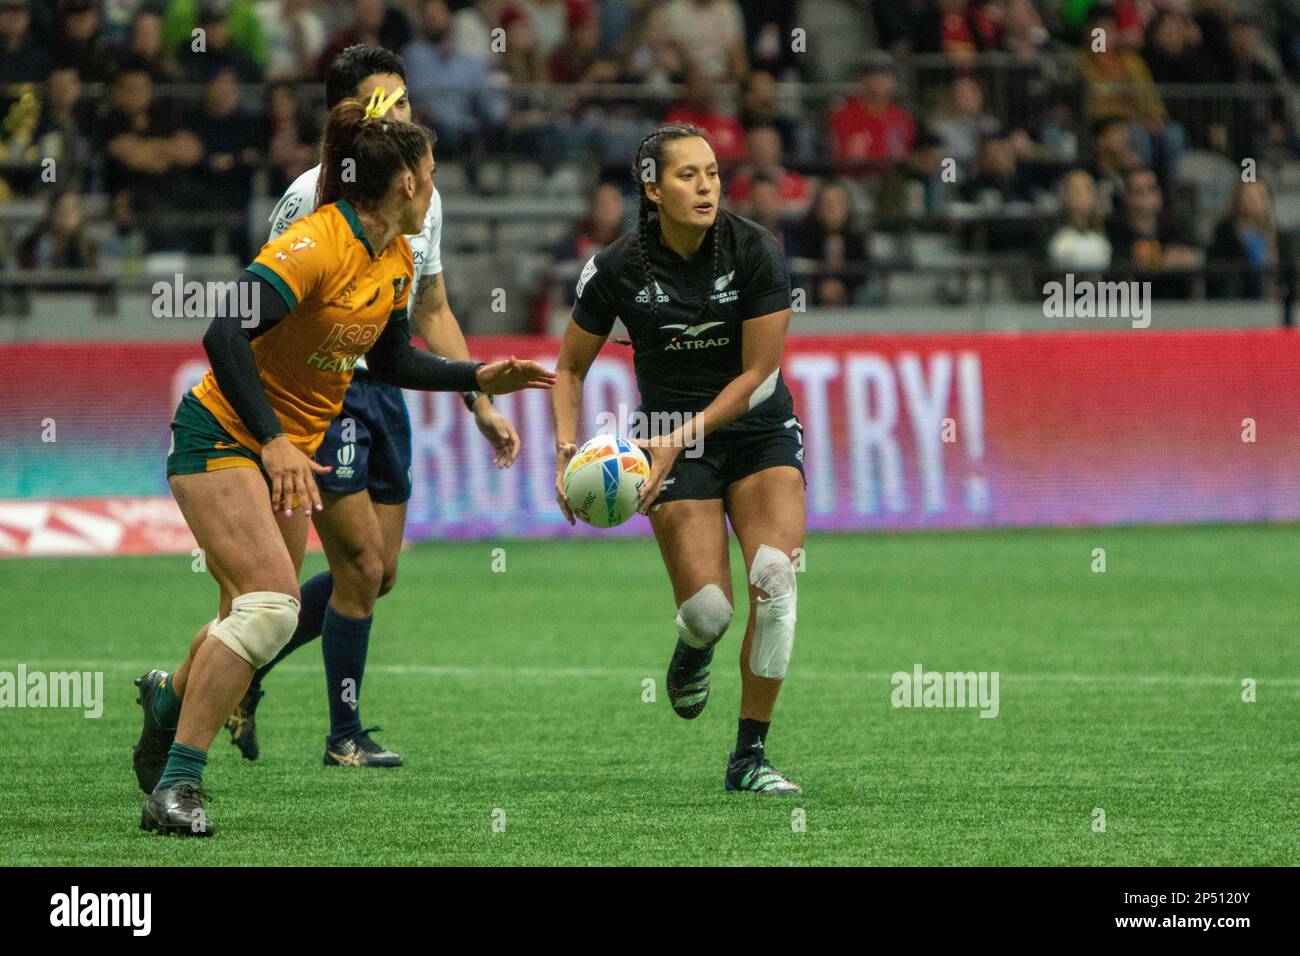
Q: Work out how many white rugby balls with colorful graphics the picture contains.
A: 1